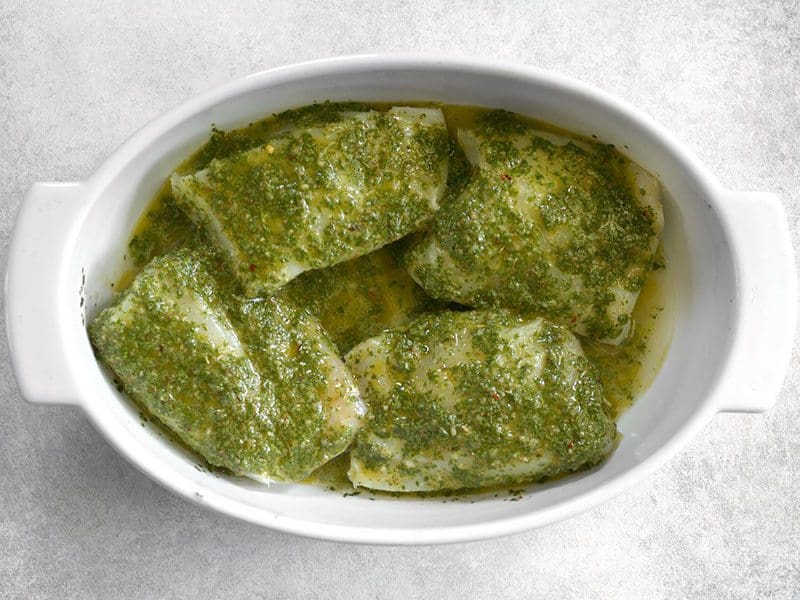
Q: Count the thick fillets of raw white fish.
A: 4